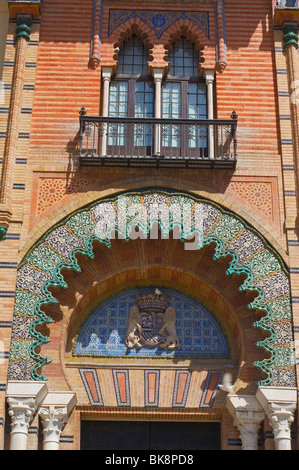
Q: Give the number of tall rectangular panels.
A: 5